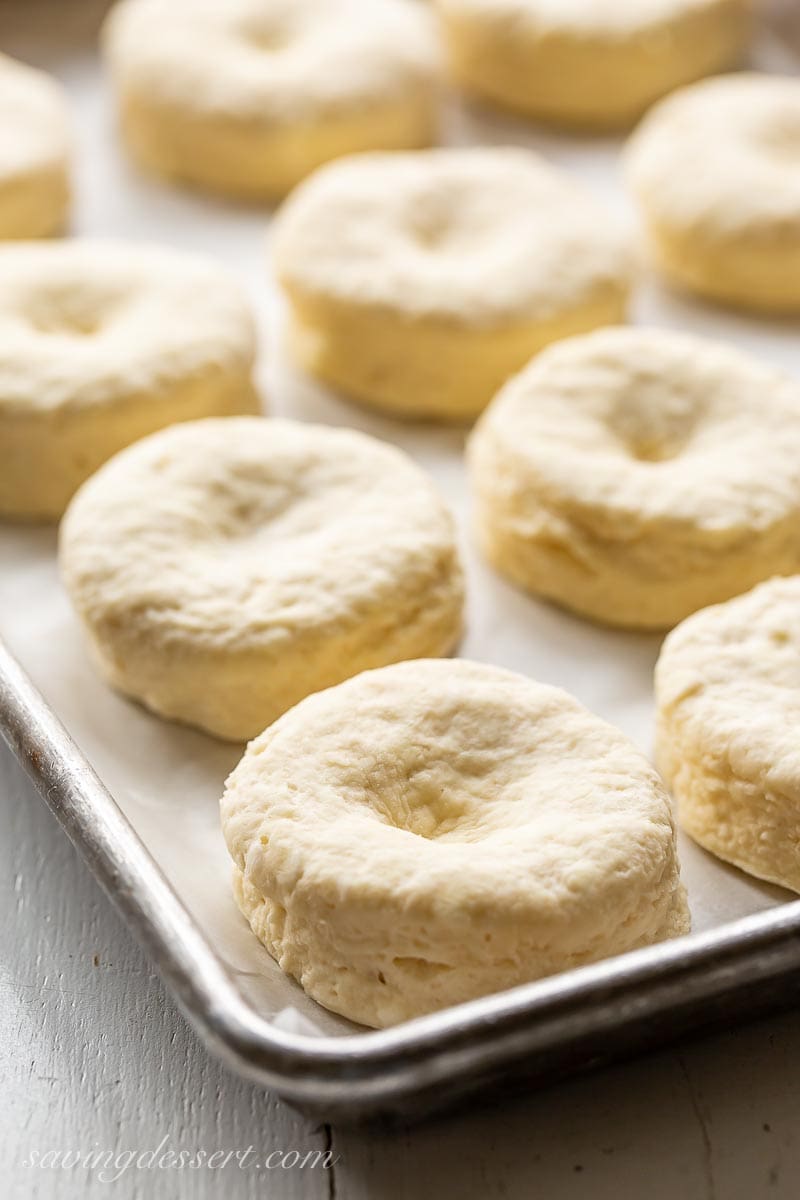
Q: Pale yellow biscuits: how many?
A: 10